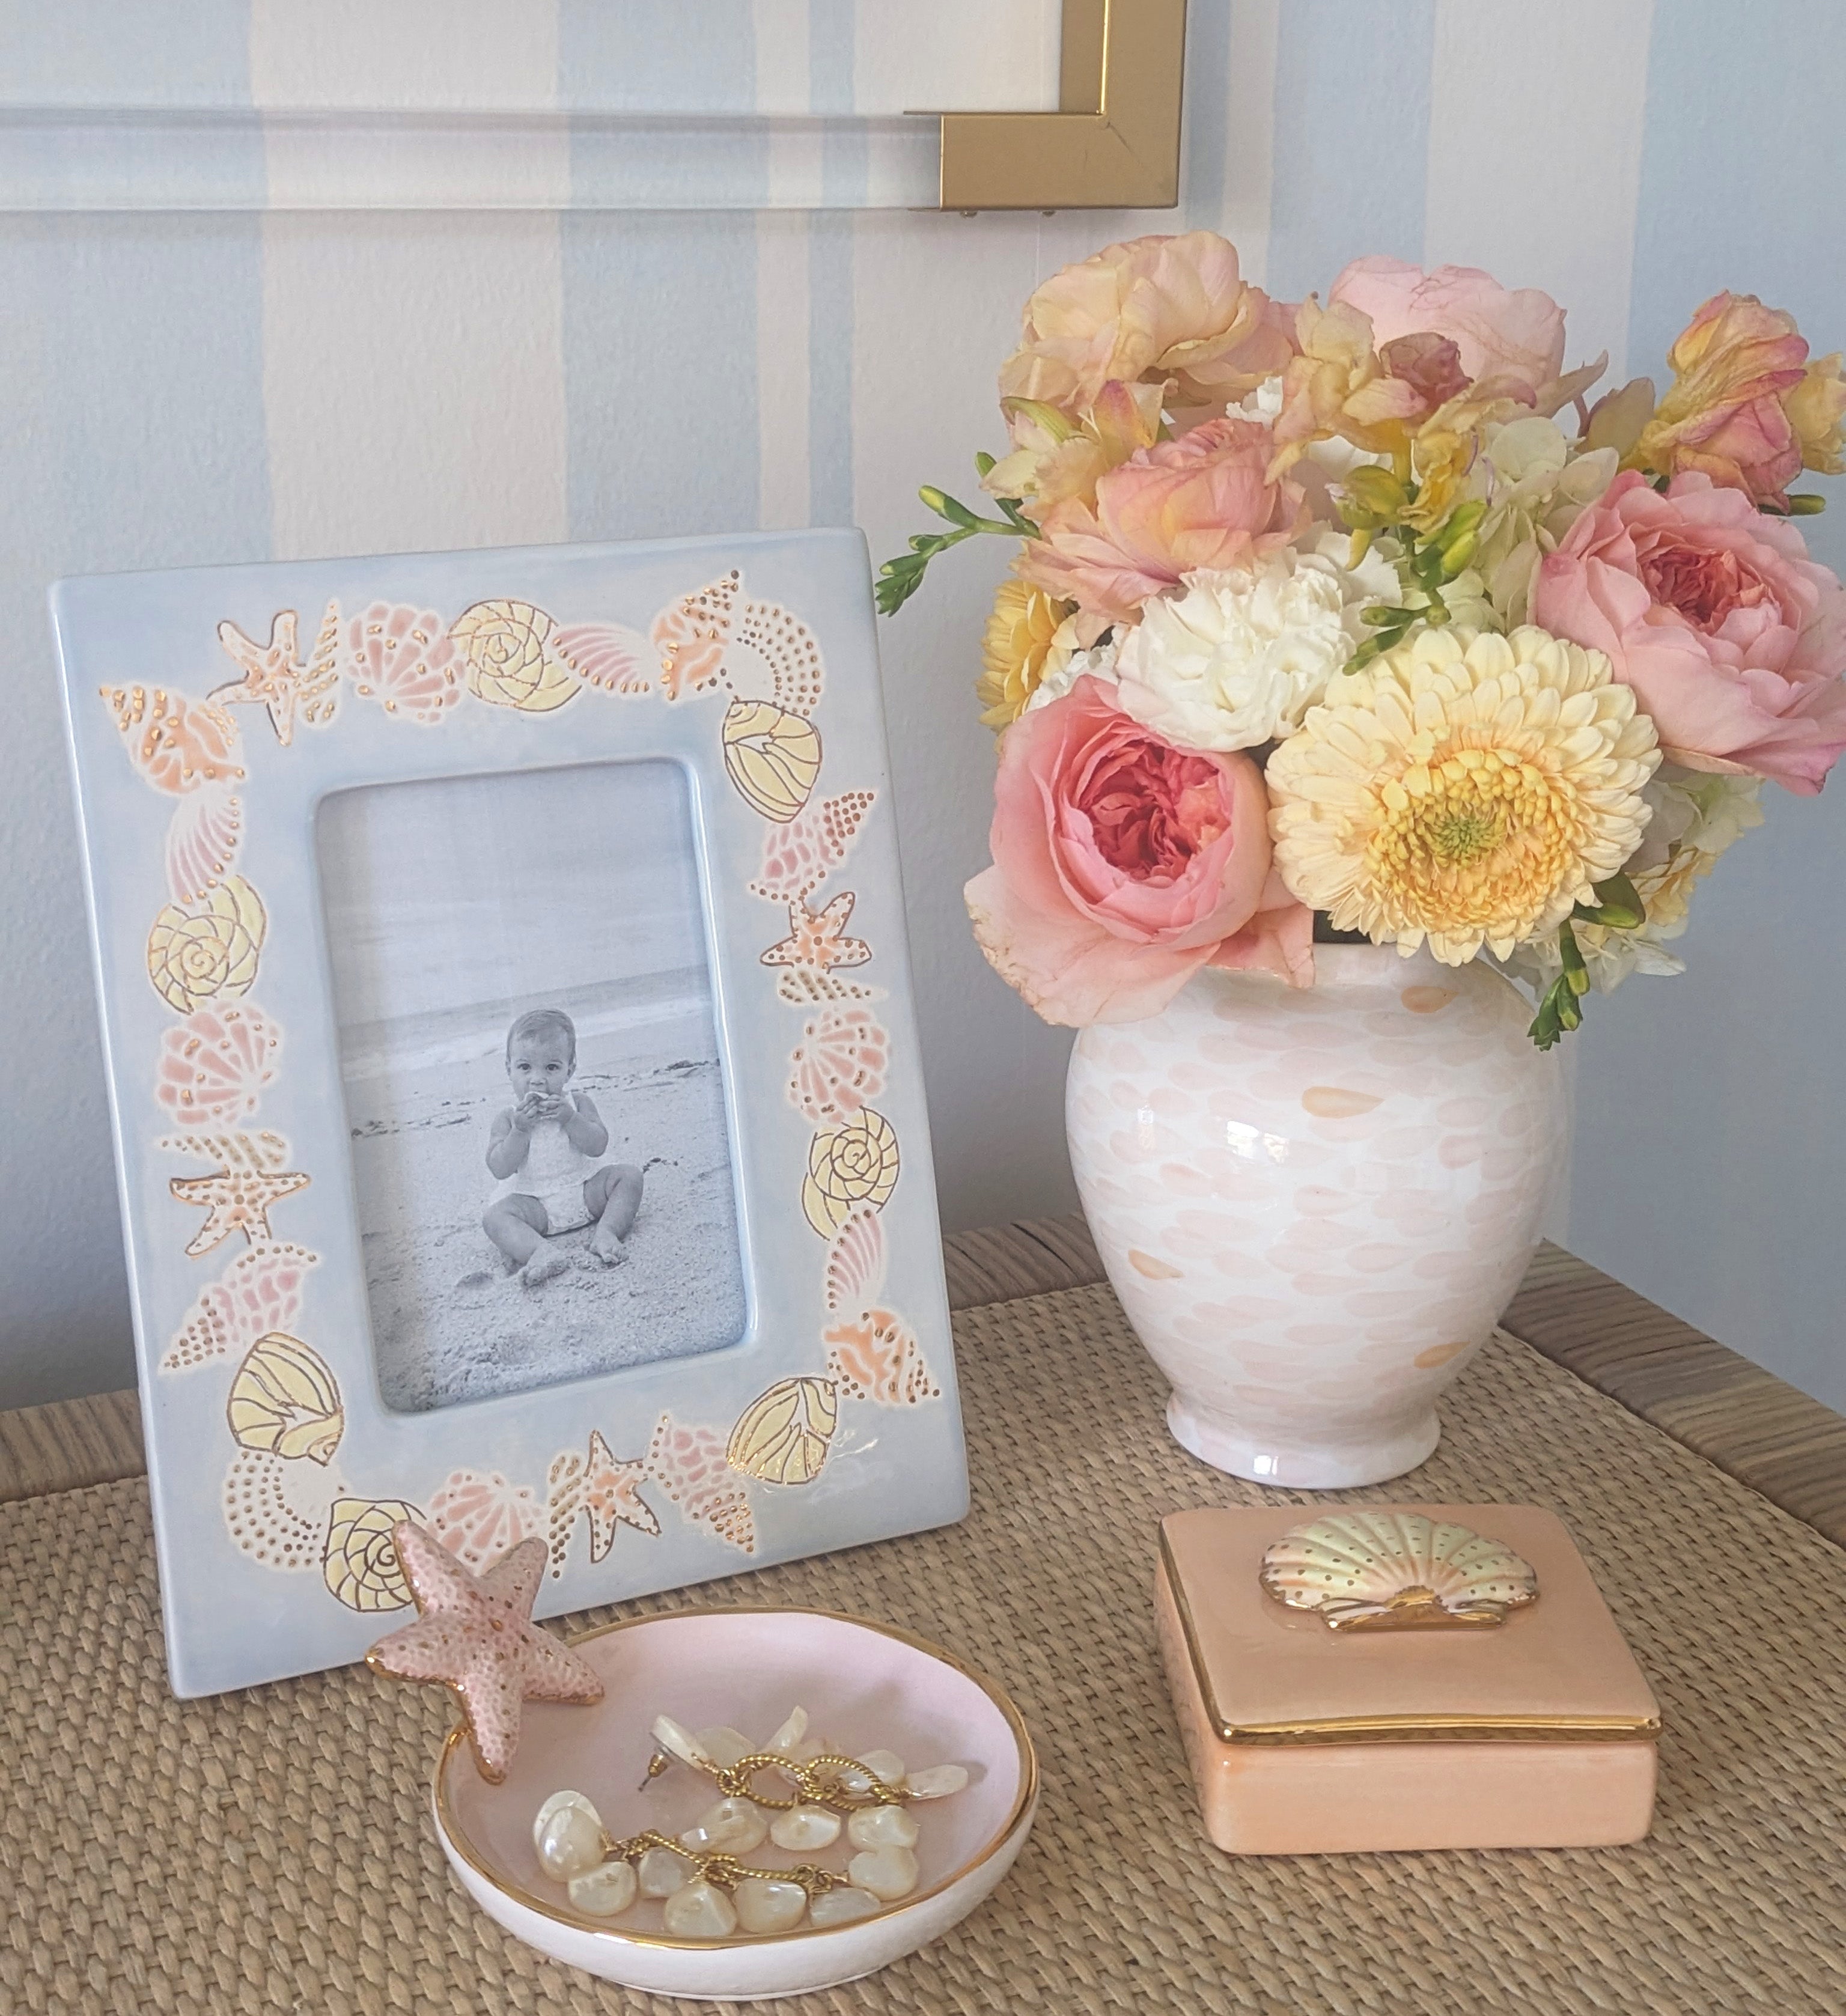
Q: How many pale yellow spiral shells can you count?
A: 4